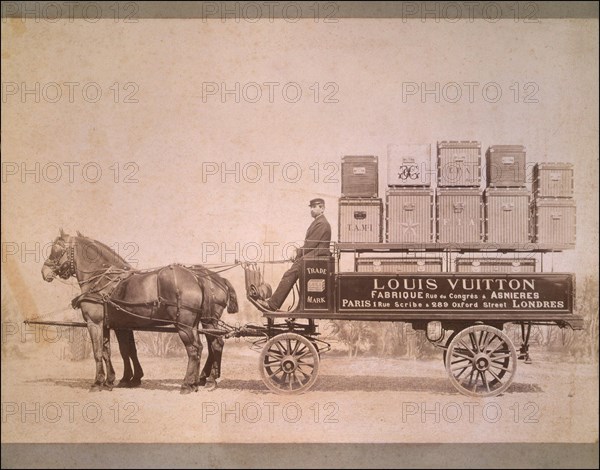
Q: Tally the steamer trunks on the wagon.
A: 12